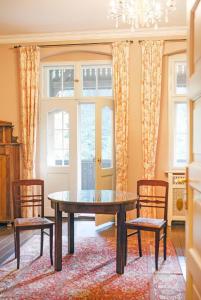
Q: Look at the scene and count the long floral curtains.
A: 3